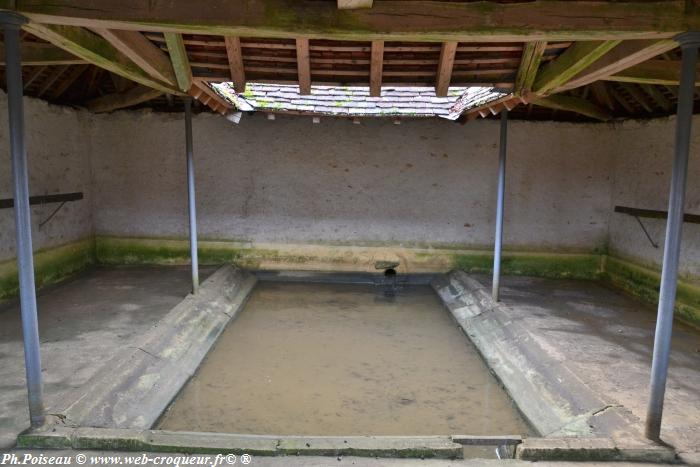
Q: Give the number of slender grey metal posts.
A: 4